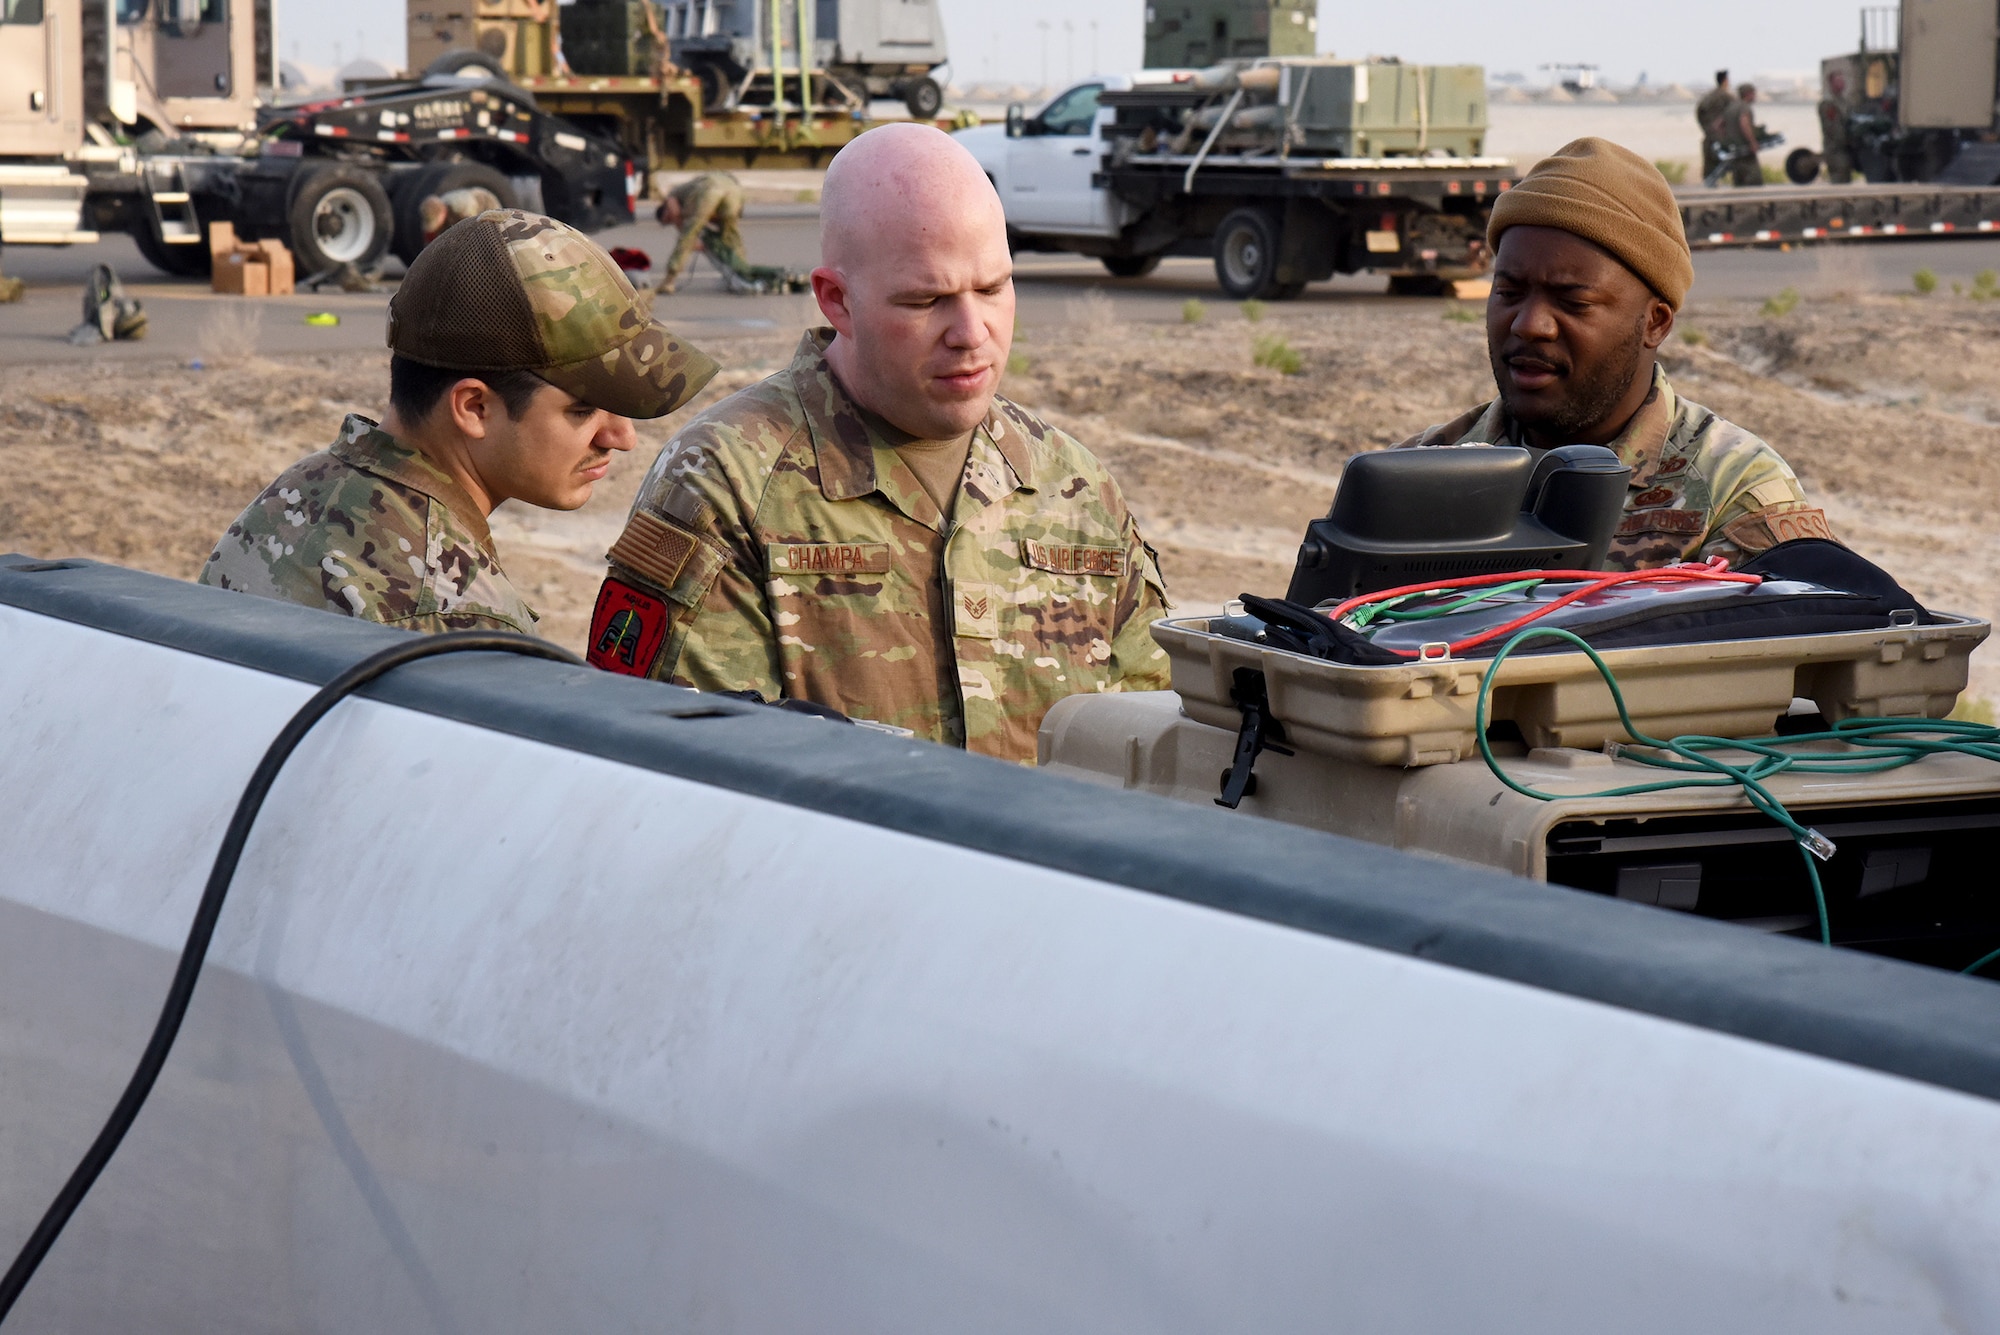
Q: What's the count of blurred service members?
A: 5